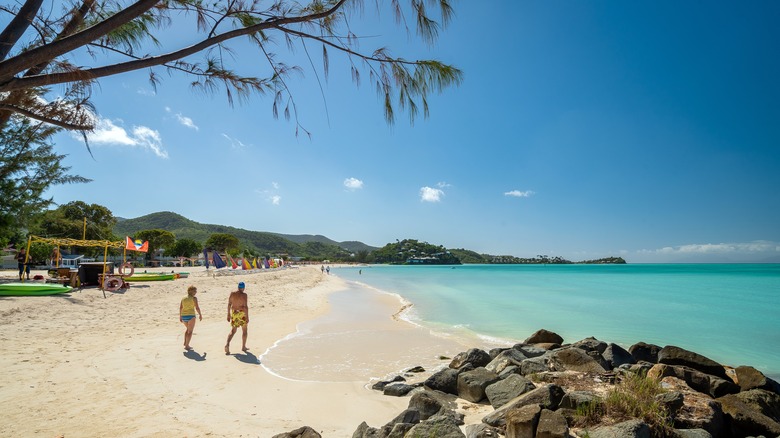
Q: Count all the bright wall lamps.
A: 0